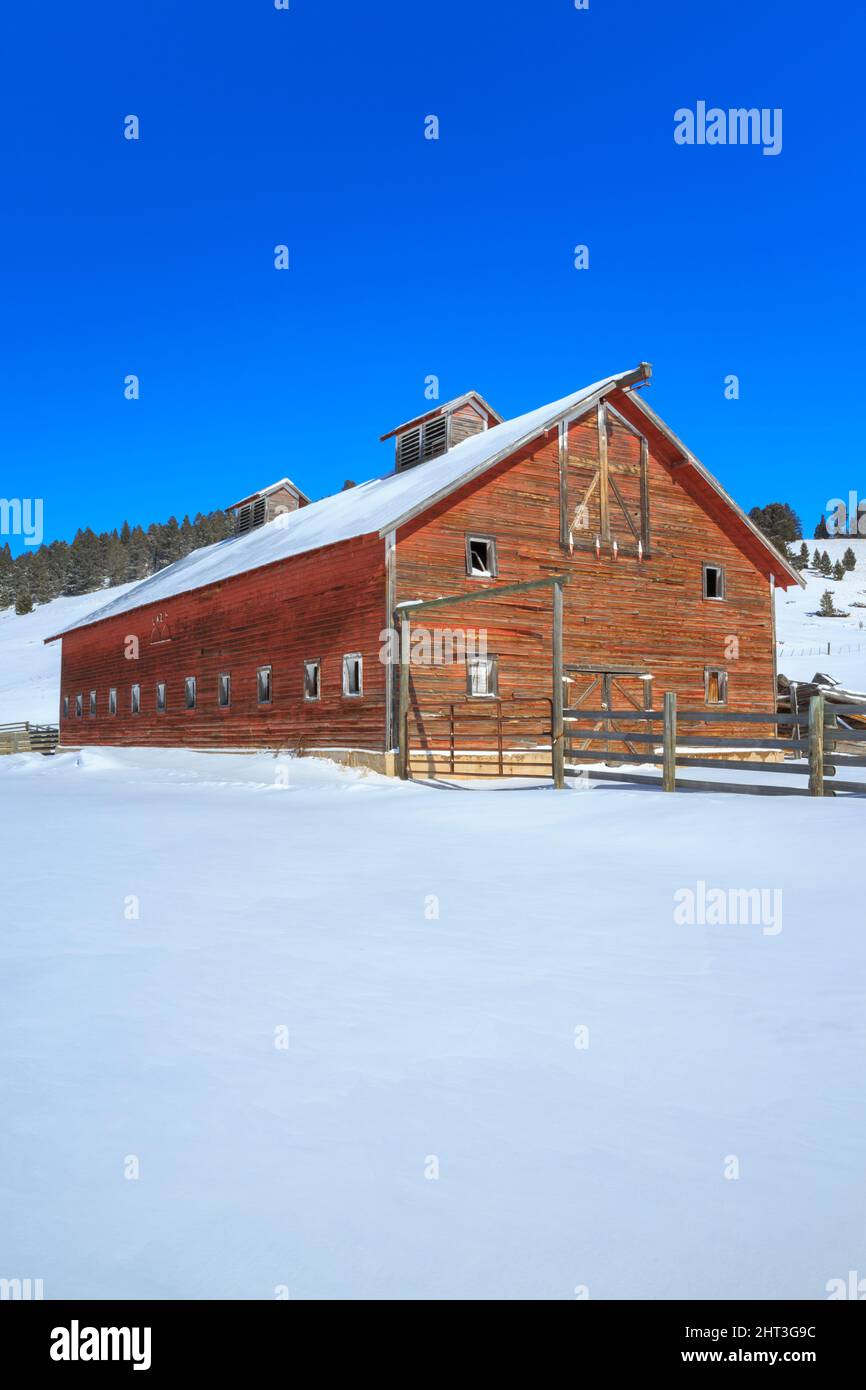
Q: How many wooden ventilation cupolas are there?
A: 2